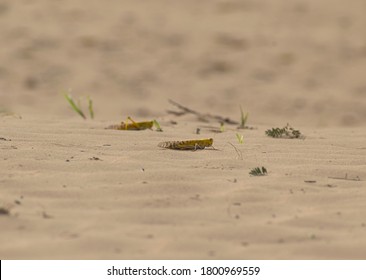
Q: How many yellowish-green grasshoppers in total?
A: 2